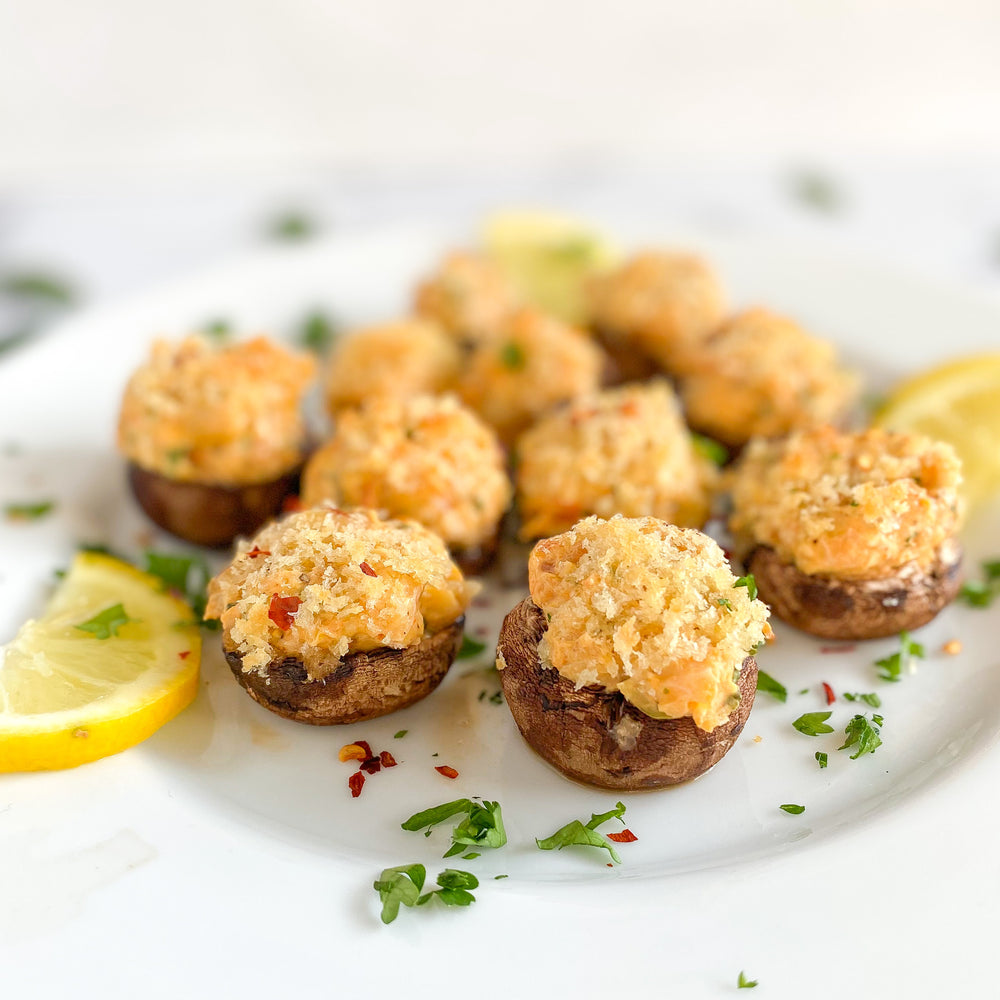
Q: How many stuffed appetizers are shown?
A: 11